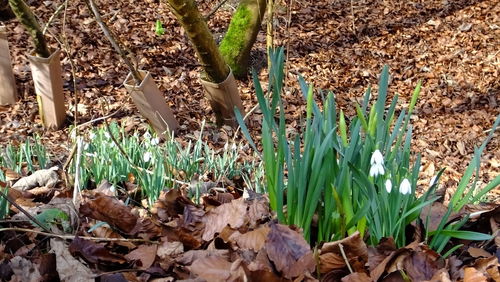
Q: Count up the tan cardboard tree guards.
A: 4